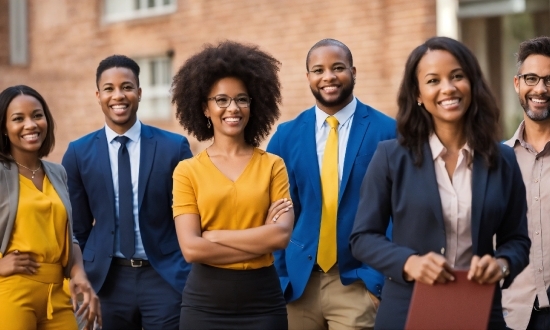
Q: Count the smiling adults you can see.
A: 6